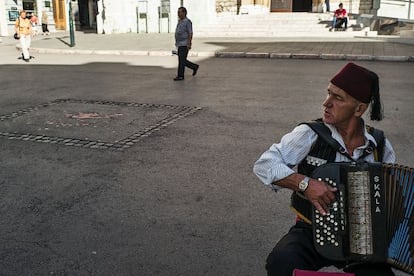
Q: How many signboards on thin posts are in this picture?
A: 2